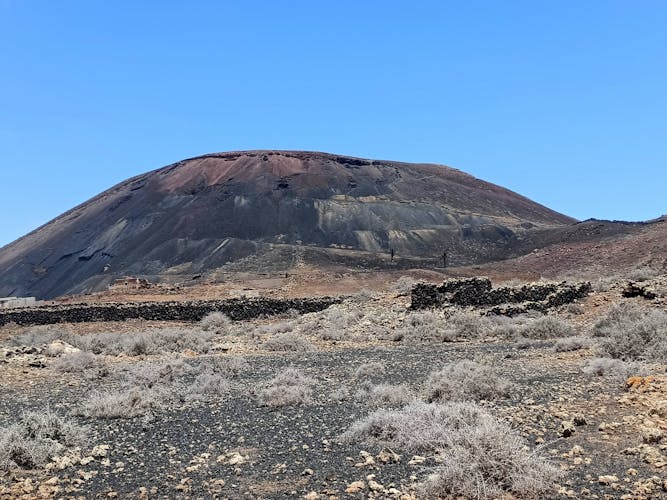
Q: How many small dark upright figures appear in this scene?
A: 2